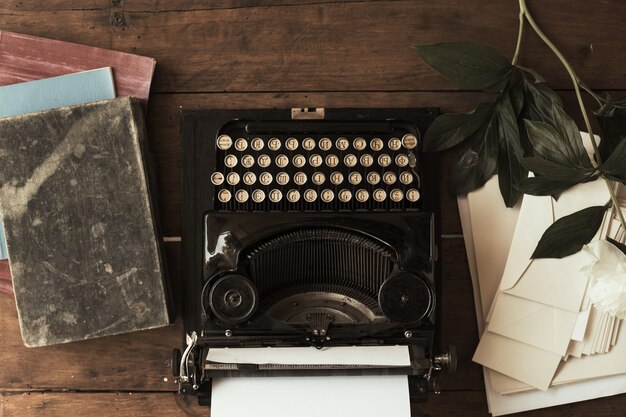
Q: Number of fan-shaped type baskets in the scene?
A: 1